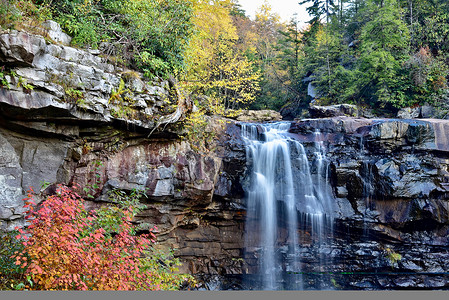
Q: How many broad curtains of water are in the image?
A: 1